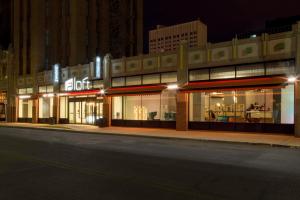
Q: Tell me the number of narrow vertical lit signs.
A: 2